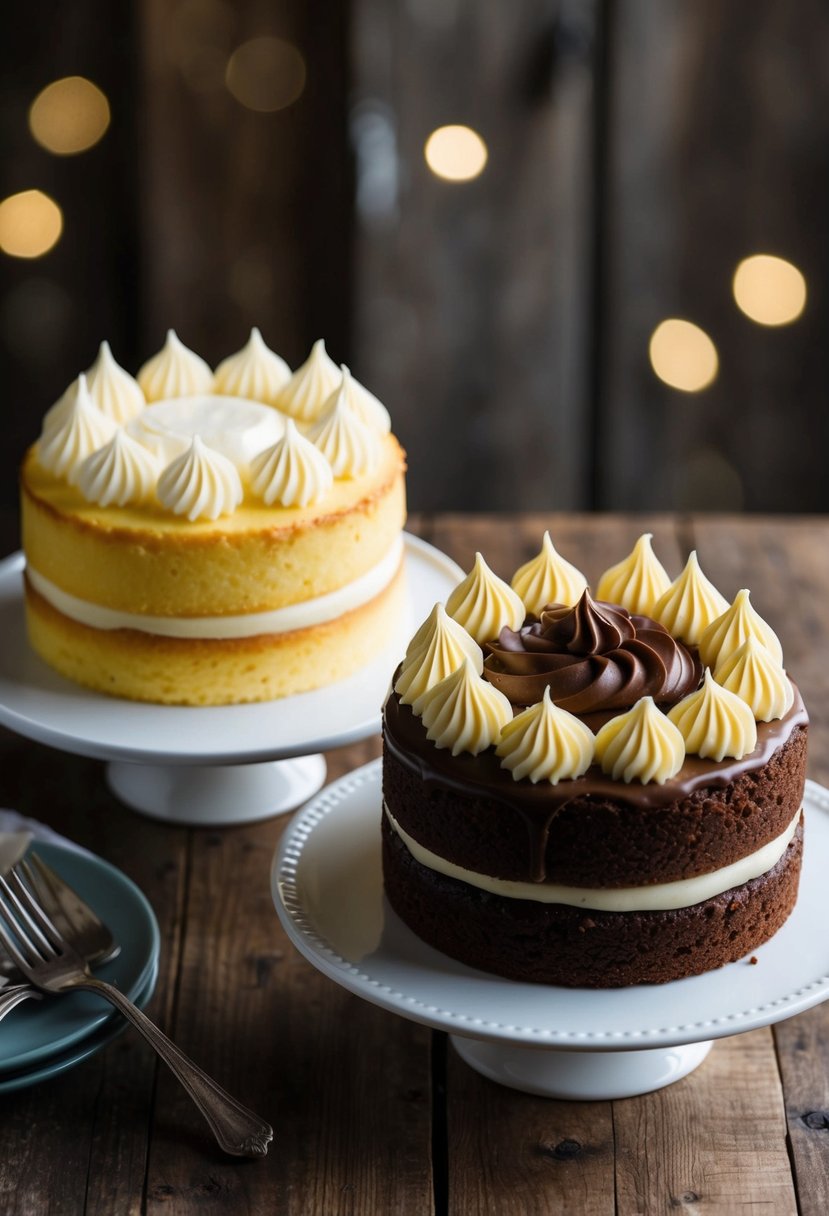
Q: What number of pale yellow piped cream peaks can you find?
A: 11